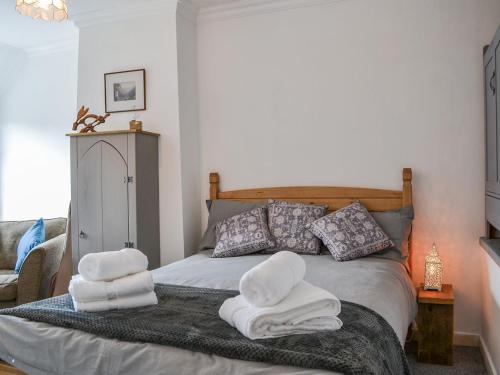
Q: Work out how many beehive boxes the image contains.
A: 0